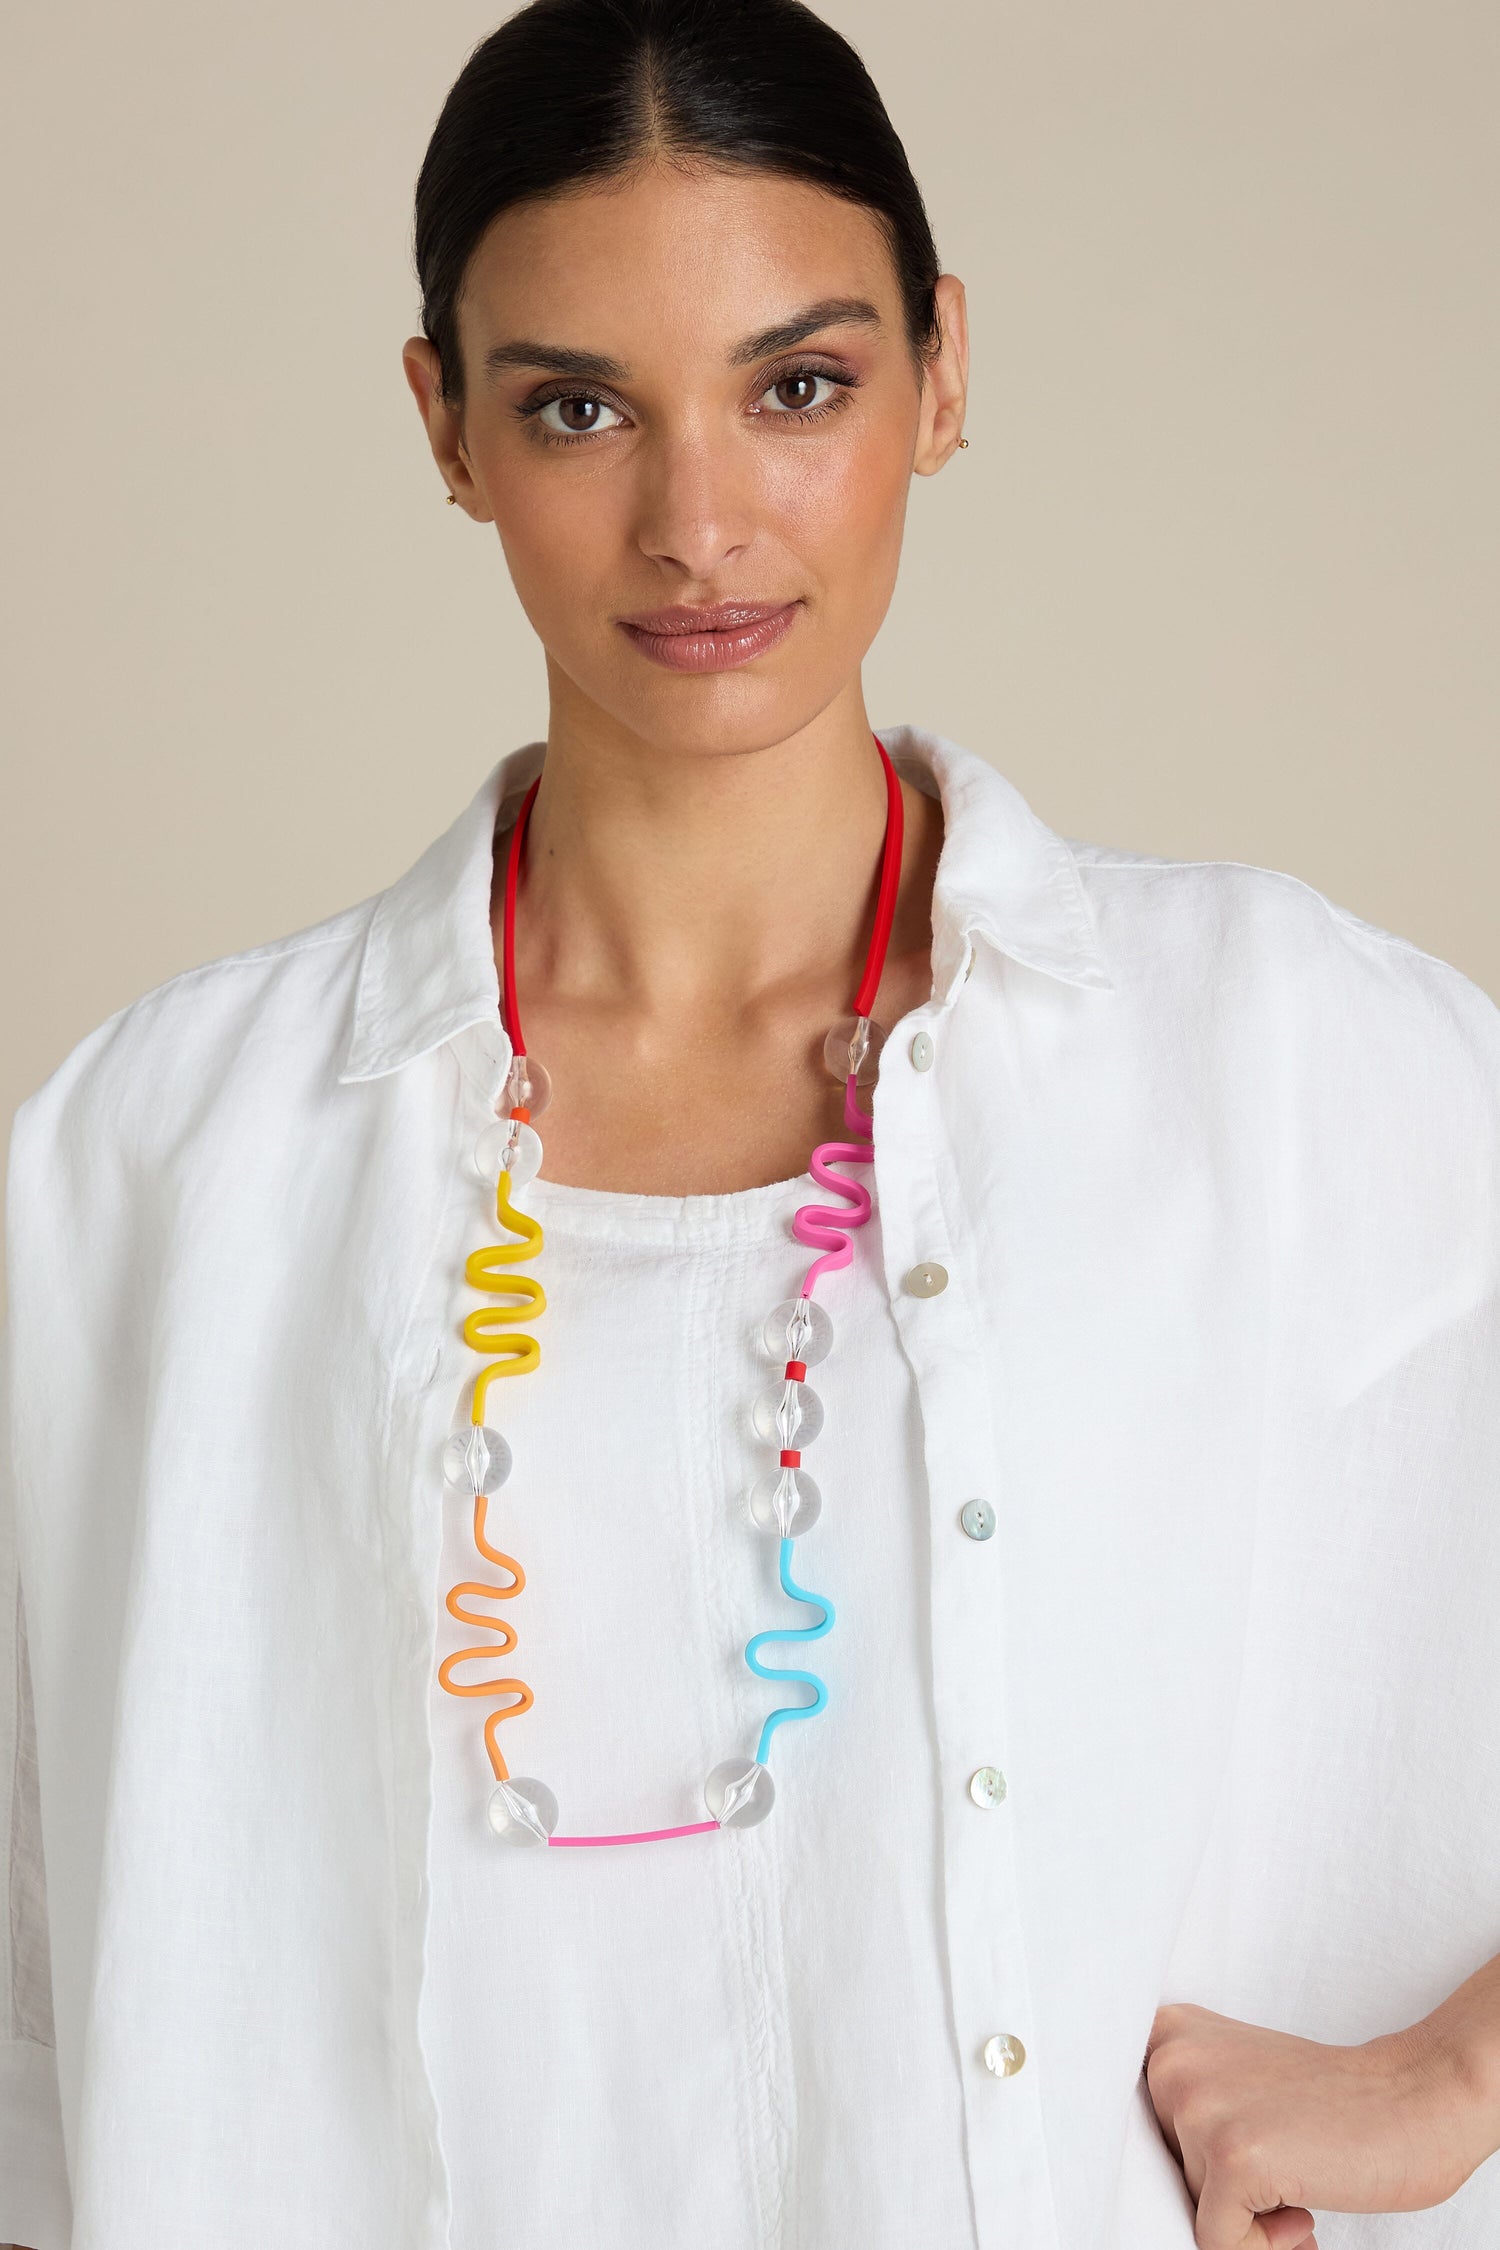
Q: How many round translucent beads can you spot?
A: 9